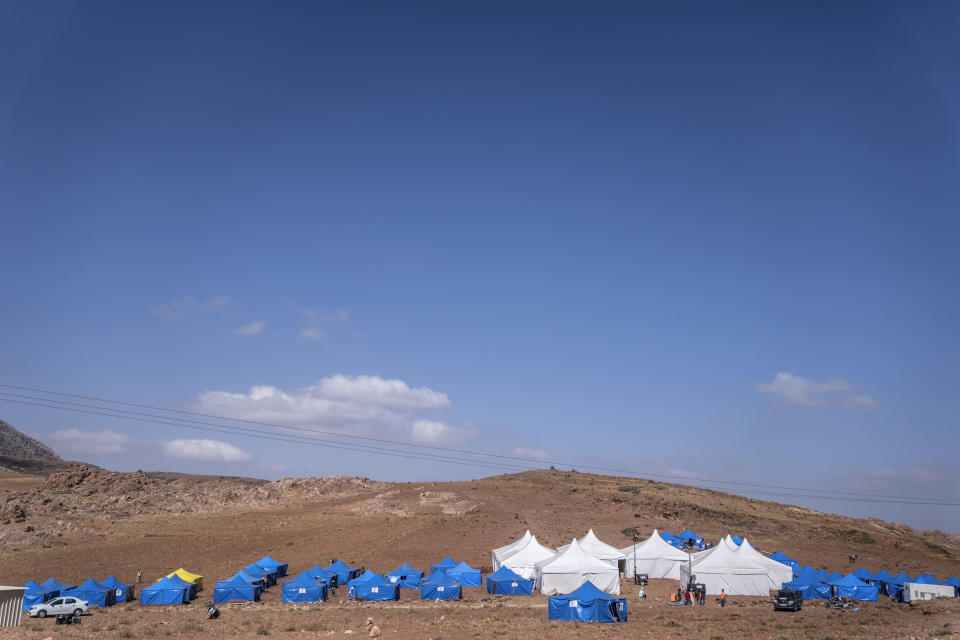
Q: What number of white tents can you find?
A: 8